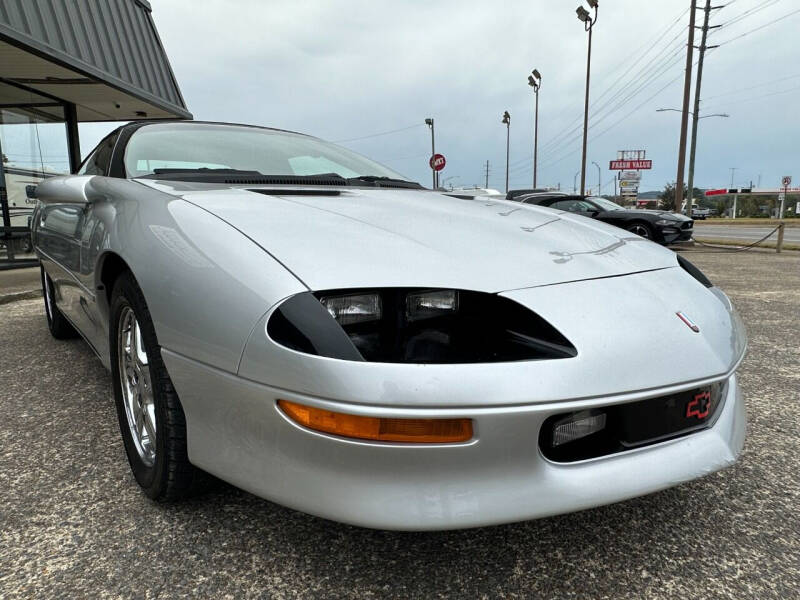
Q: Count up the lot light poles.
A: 4